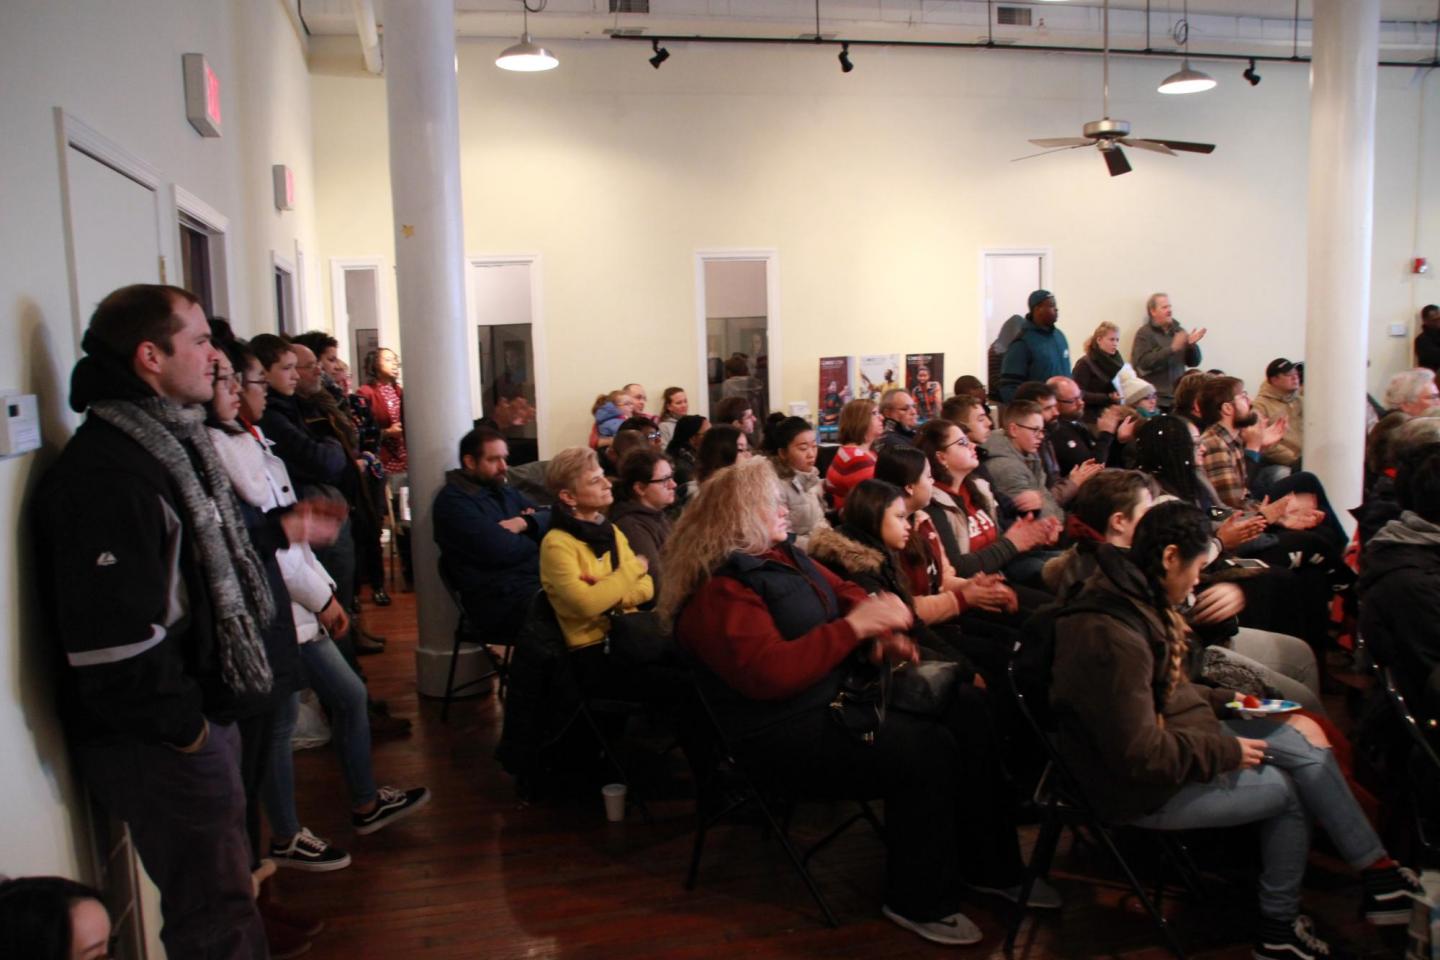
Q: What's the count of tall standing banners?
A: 3